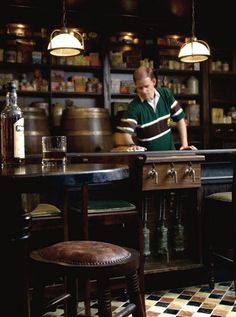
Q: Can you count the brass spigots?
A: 3